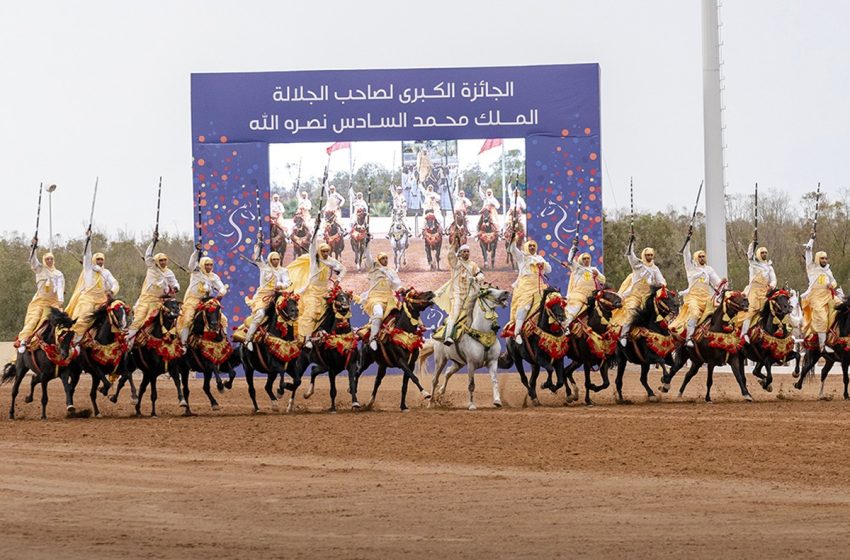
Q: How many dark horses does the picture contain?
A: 13